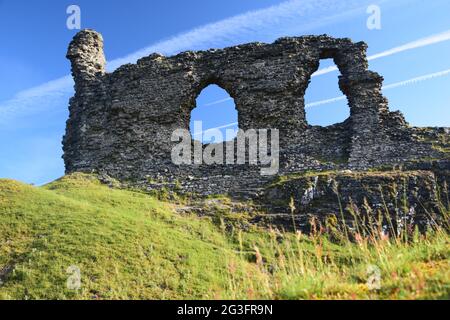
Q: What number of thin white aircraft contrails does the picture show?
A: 2